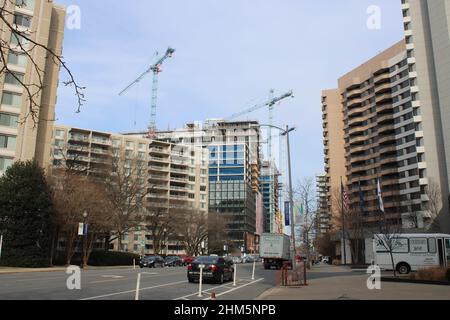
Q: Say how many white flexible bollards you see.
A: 5